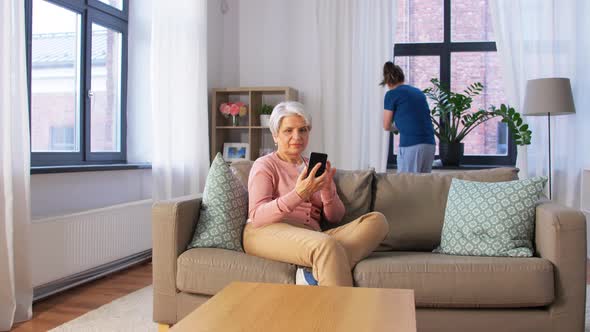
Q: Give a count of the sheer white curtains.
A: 4